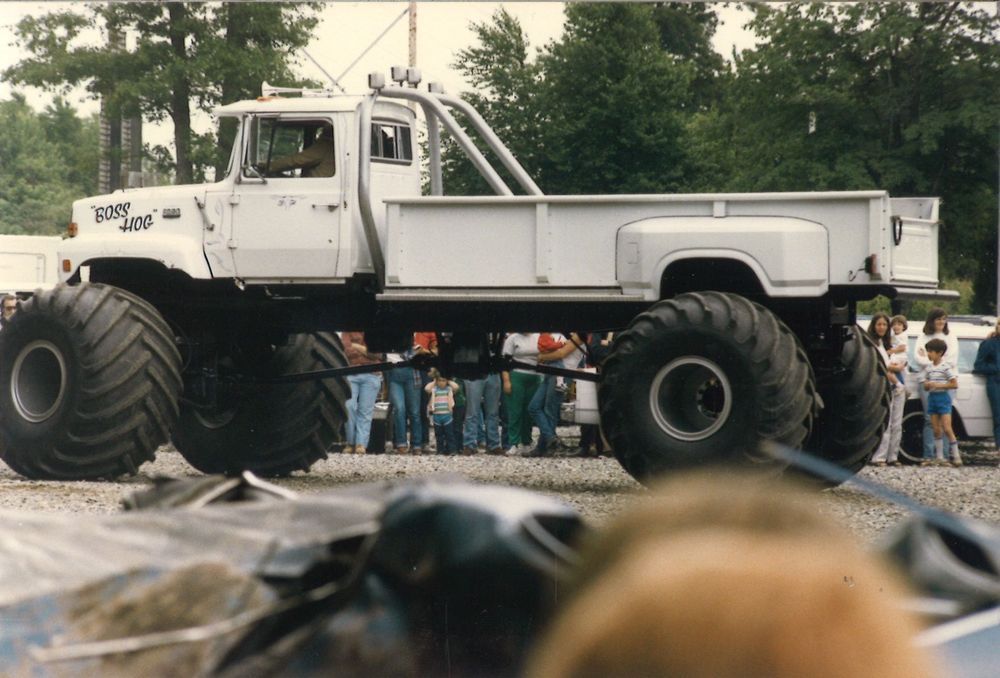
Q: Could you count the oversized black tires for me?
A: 4